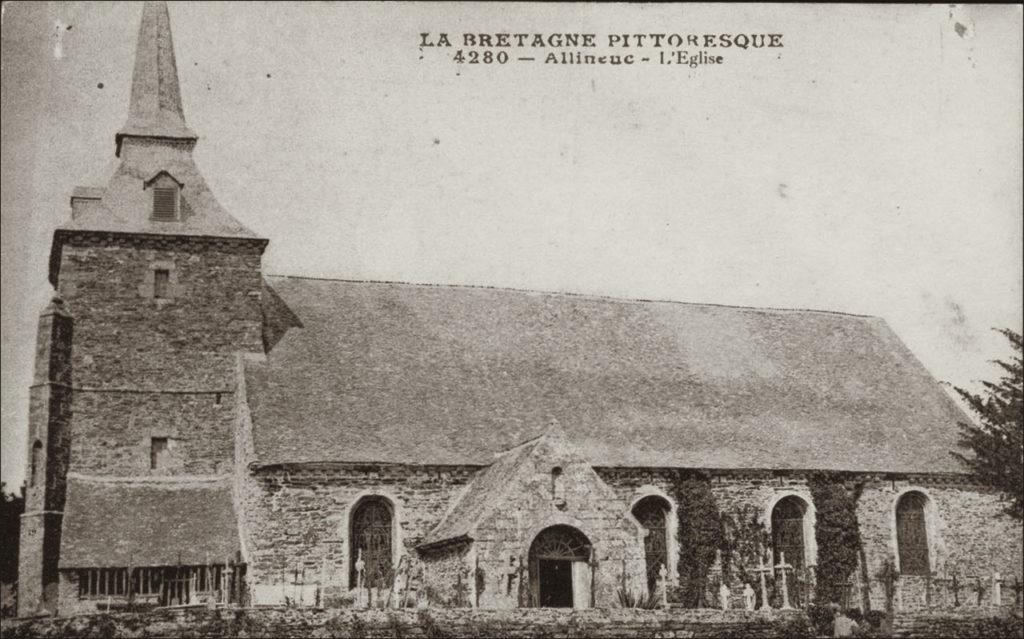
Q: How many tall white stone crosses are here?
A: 2